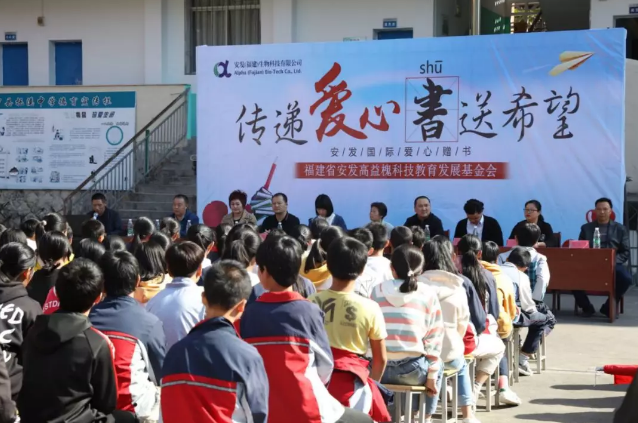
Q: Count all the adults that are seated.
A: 10